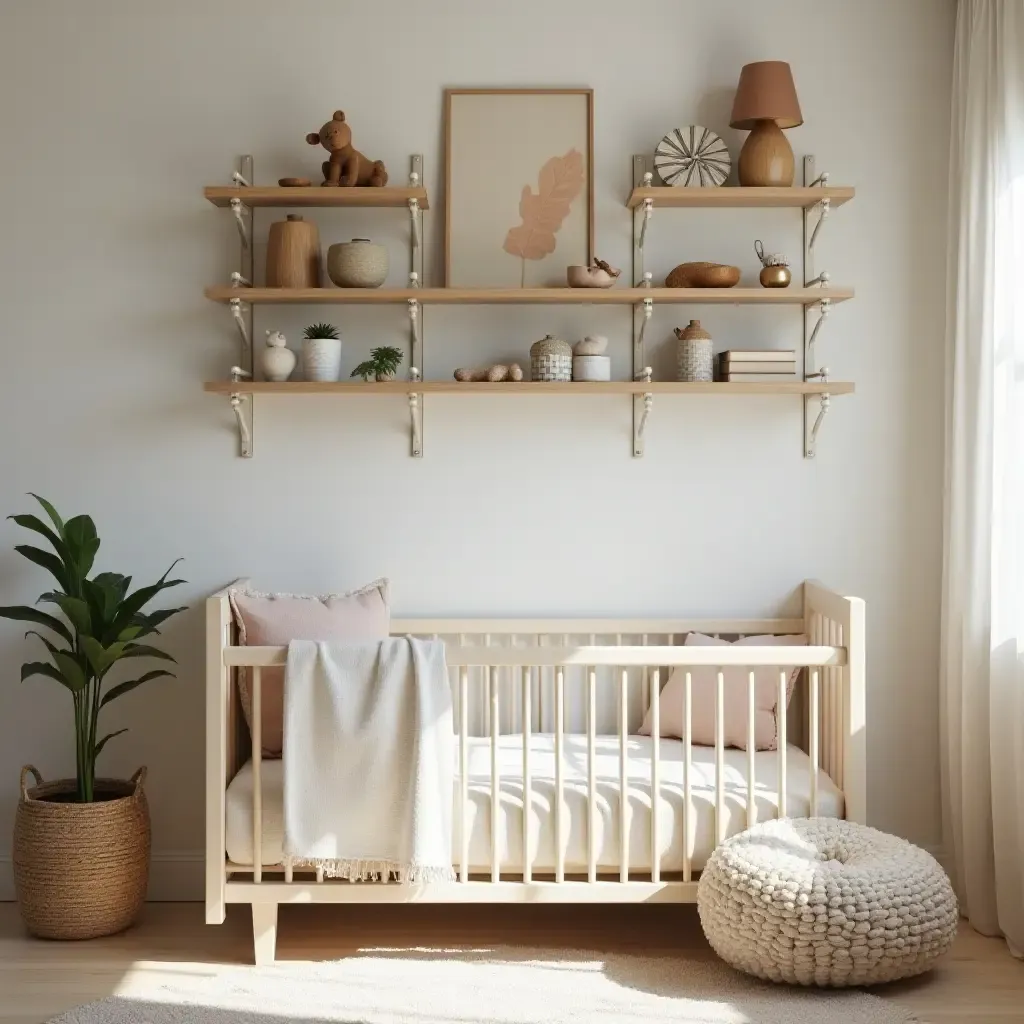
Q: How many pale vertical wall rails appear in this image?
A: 4